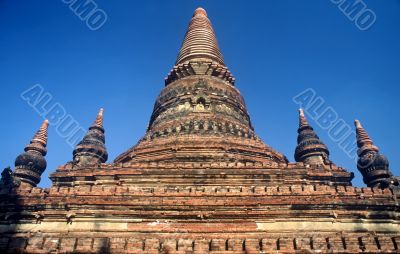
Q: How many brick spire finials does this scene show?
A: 5